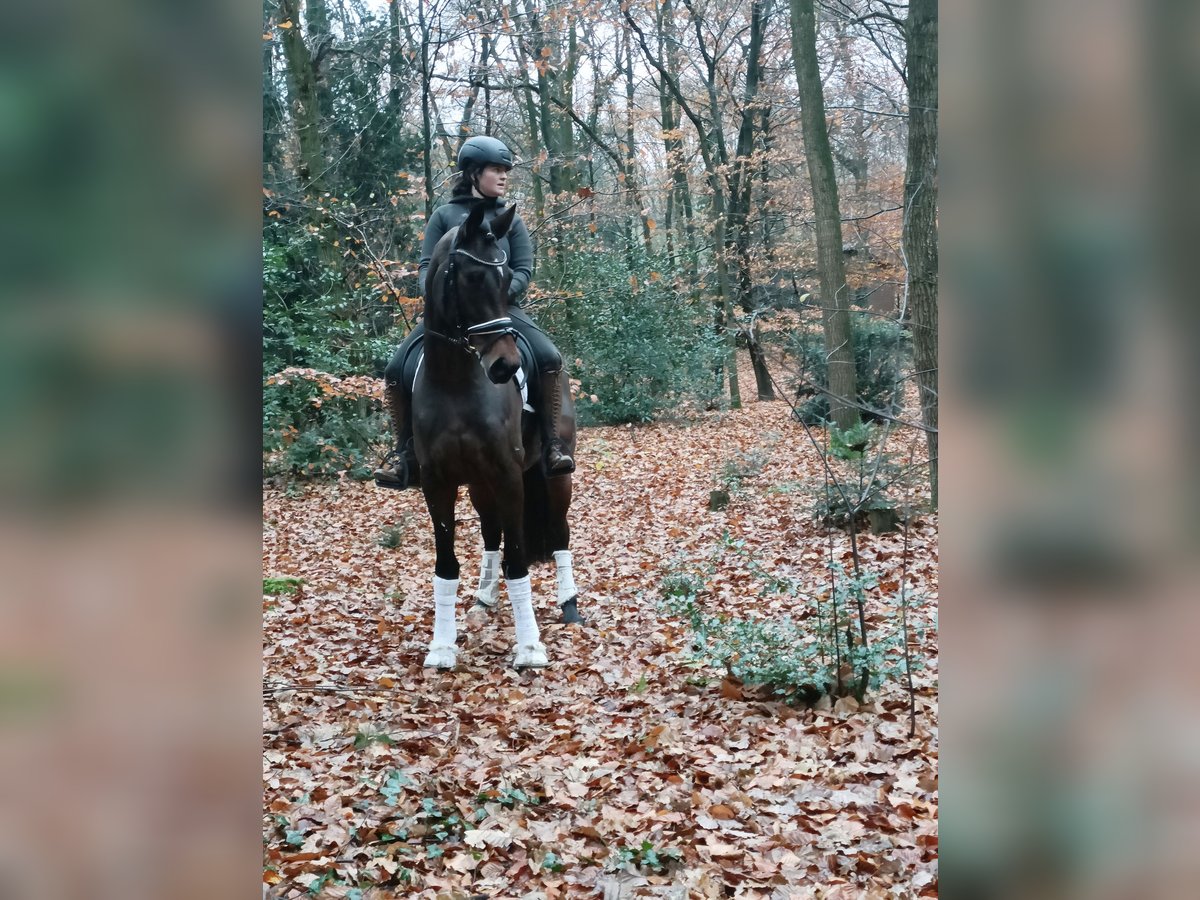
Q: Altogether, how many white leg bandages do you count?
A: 4